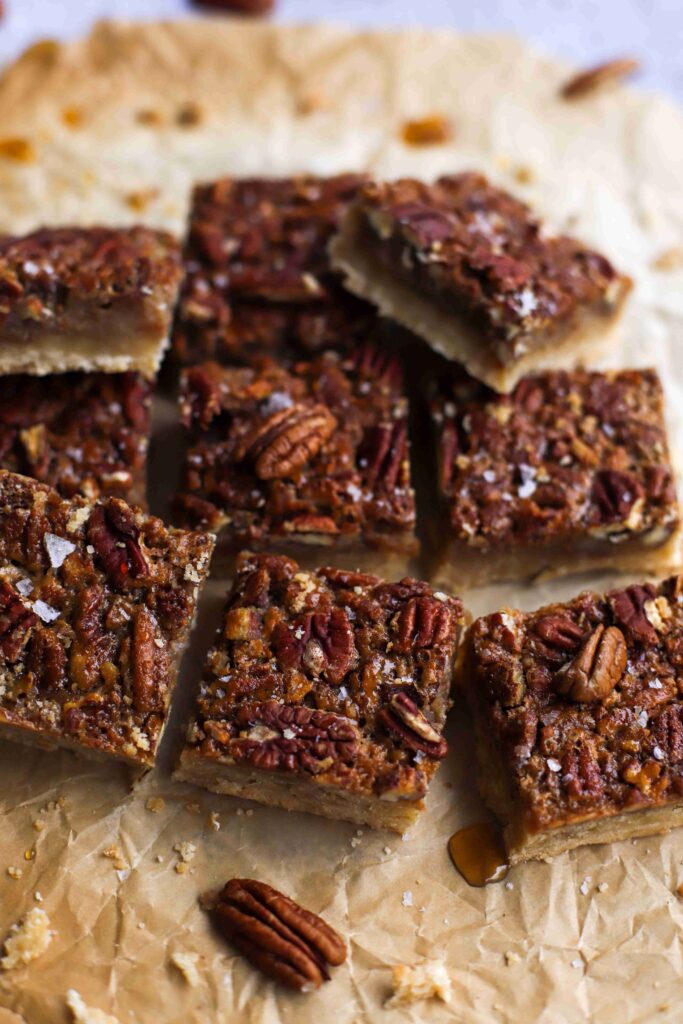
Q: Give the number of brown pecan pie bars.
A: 9